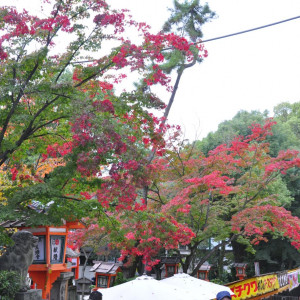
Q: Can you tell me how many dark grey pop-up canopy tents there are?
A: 0